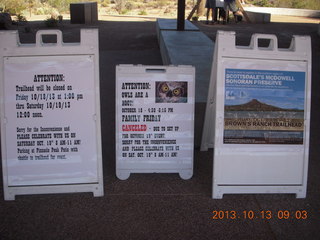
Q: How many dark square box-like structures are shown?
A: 1